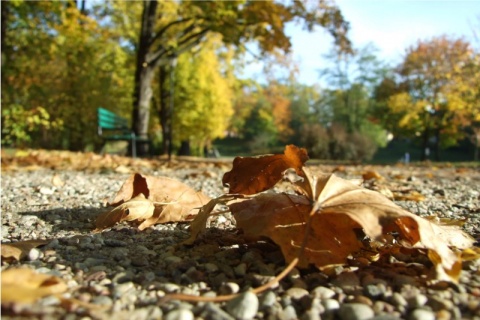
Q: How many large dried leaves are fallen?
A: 2